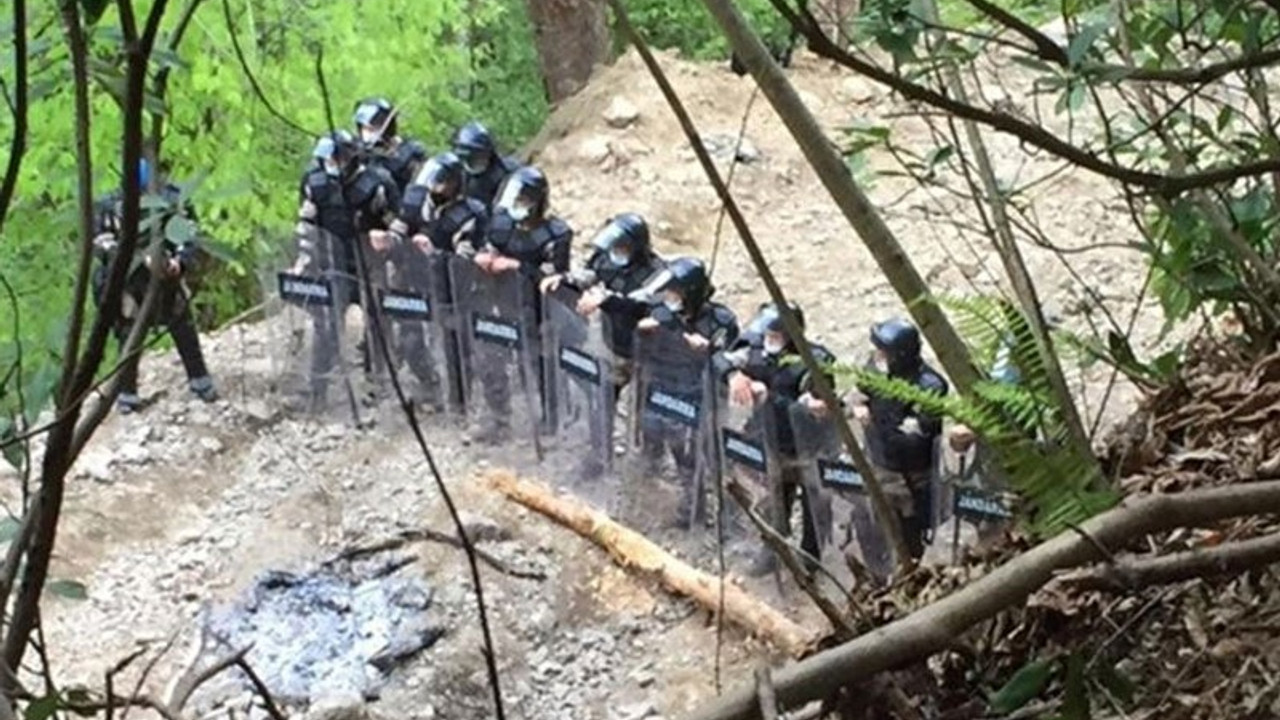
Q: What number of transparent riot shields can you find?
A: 8